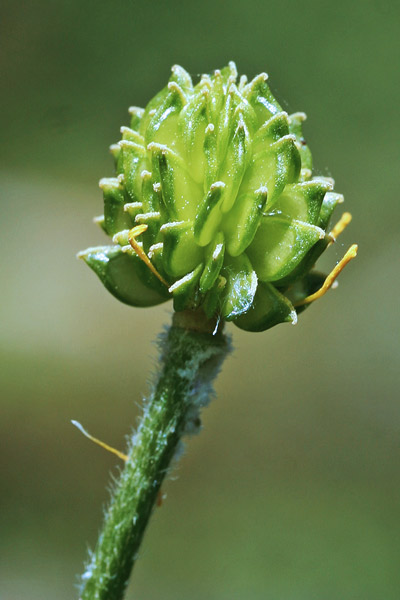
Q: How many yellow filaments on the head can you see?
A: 3